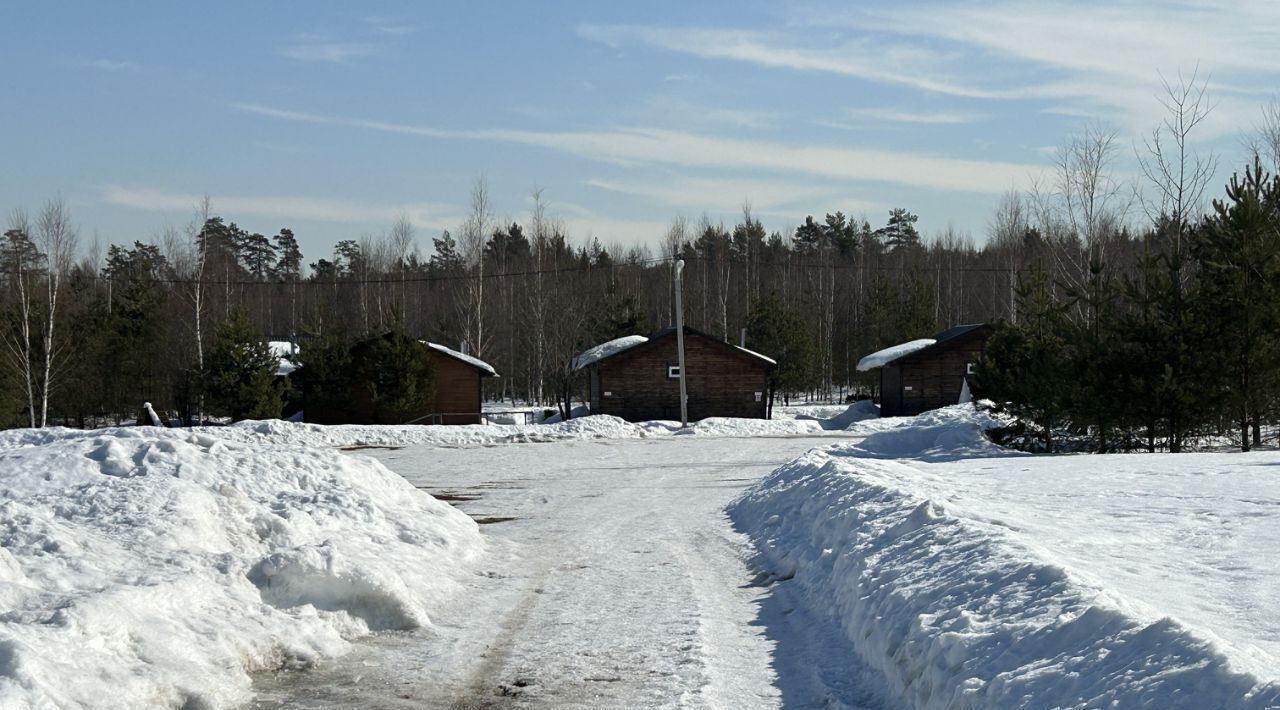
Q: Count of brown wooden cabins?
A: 3